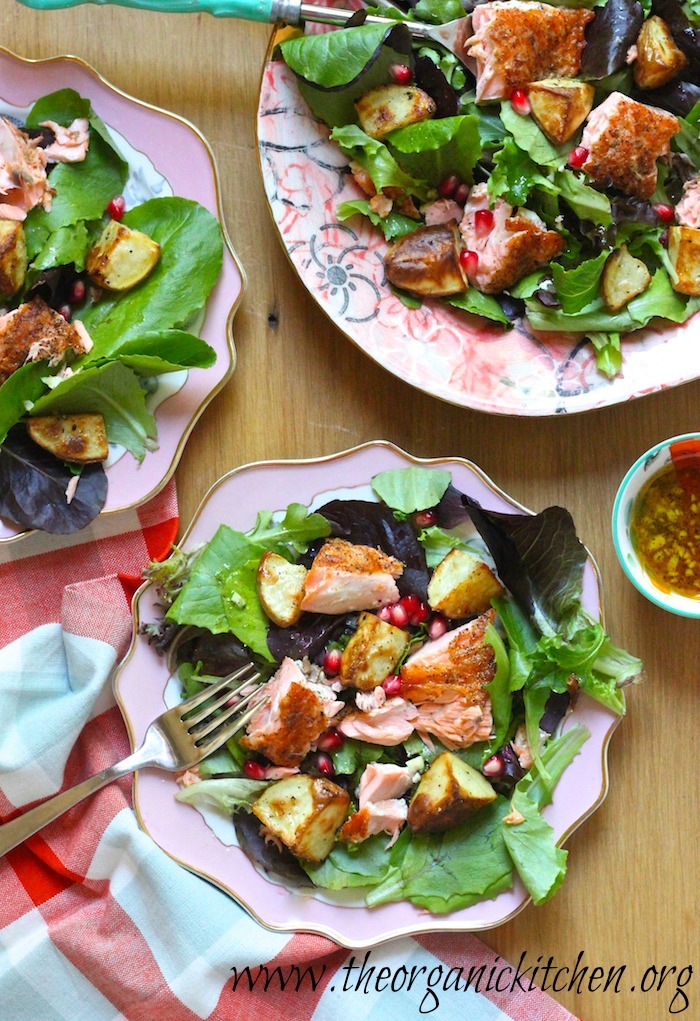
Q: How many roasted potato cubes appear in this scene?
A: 14